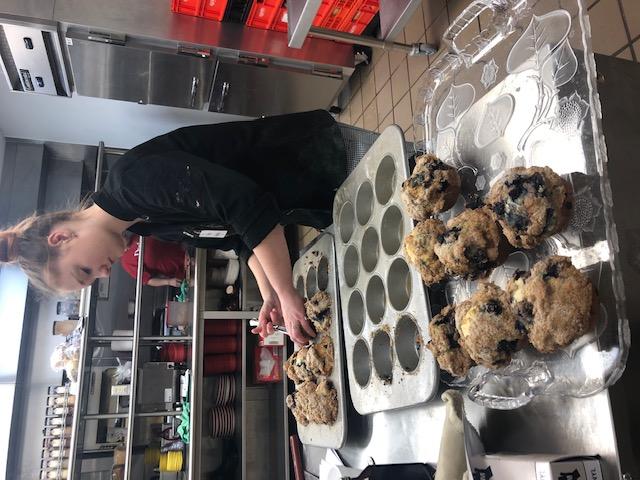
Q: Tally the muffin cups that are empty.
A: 15